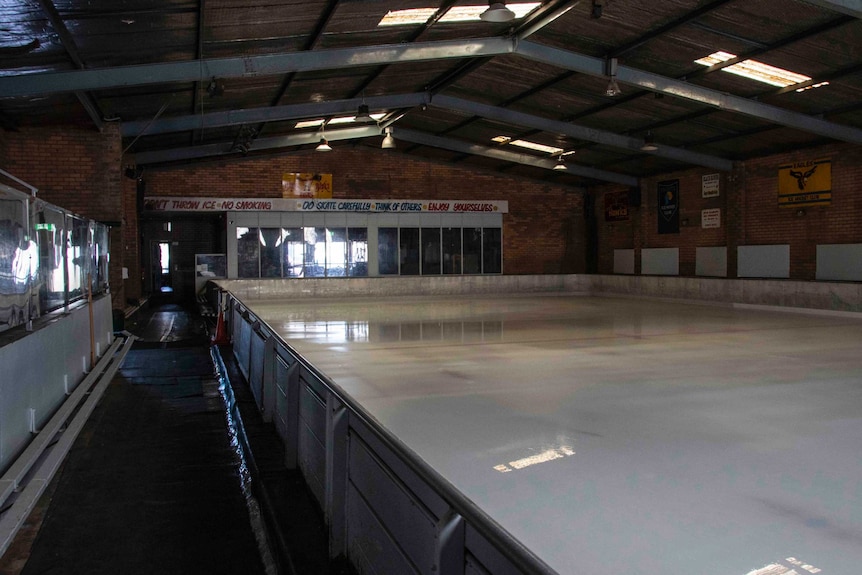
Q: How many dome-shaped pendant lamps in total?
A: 7